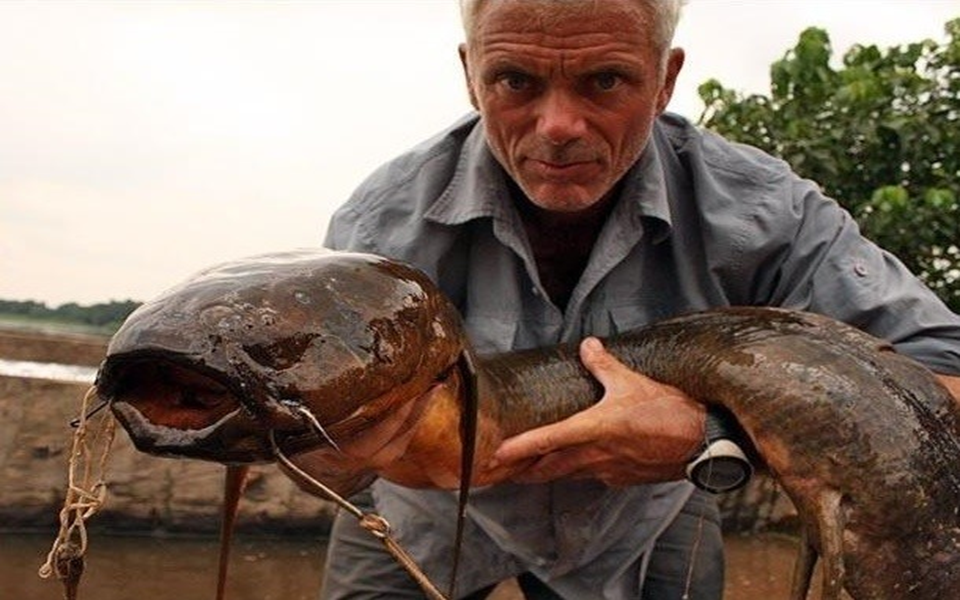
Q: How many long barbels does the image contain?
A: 2